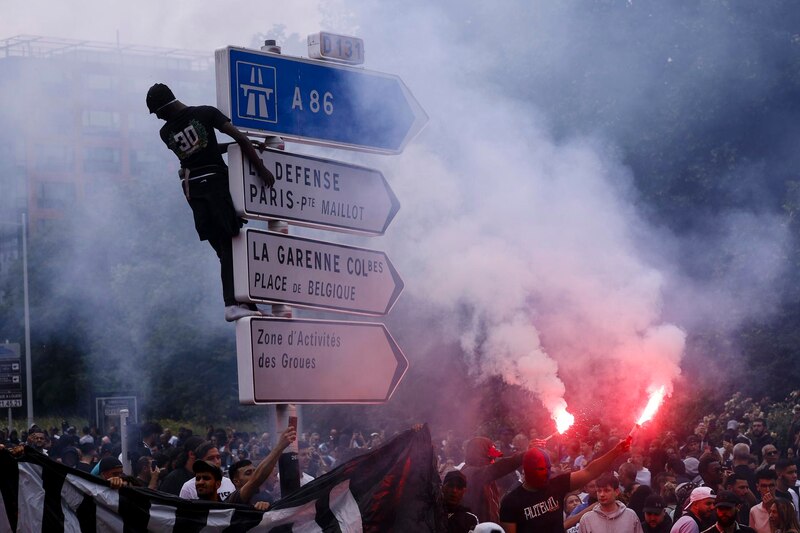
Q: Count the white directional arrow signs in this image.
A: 3